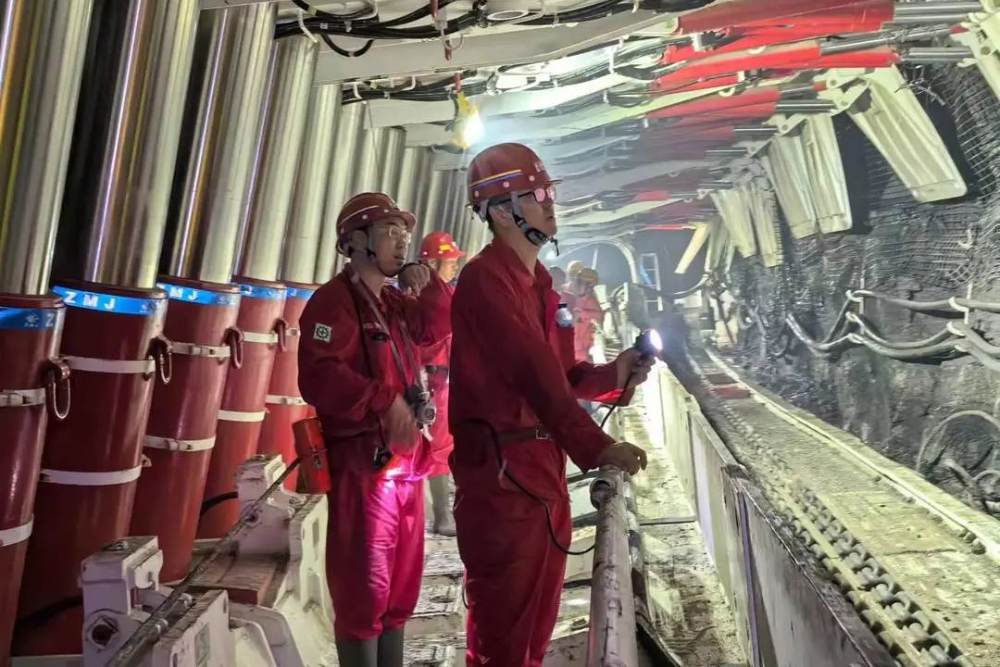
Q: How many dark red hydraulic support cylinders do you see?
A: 5